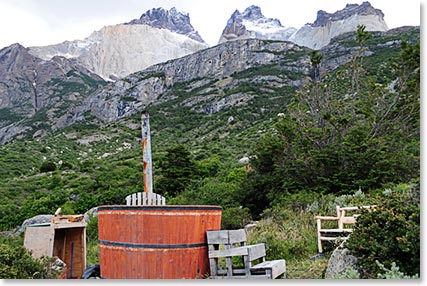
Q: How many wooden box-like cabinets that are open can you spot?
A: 1